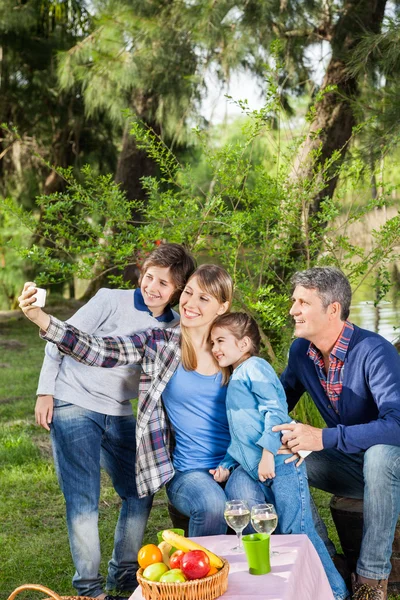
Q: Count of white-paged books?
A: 0